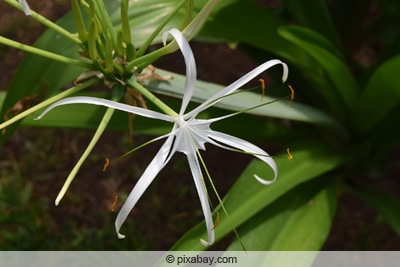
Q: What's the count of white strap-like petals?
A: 6